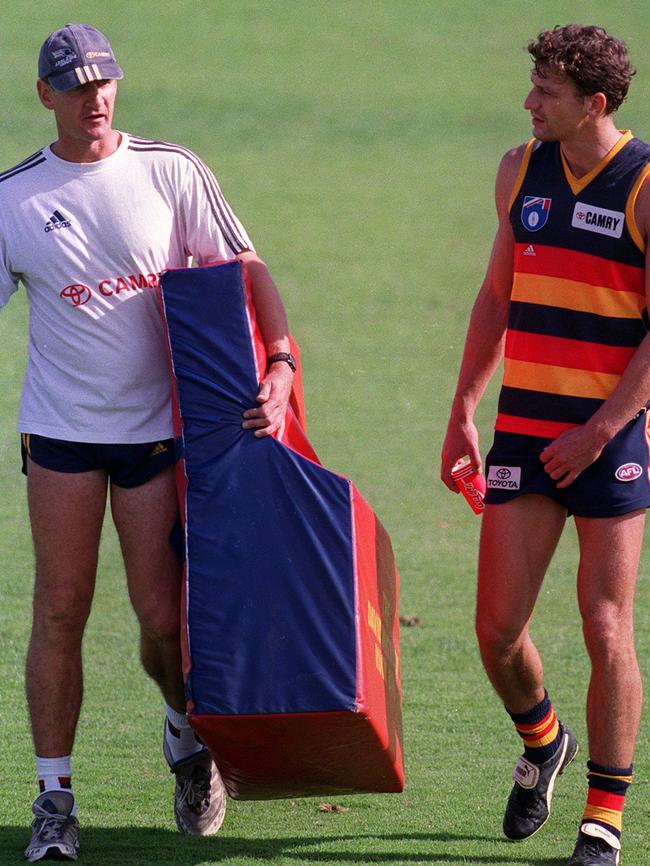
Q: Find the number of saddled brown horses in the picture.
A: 0